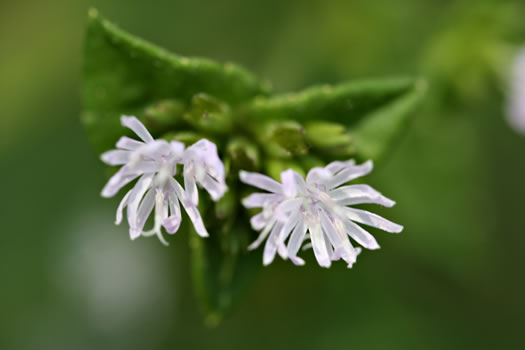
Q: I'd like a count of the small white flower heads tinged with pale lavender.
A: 2